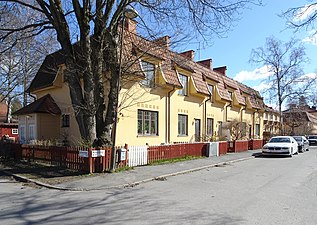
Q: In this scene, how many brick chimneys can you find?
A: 5